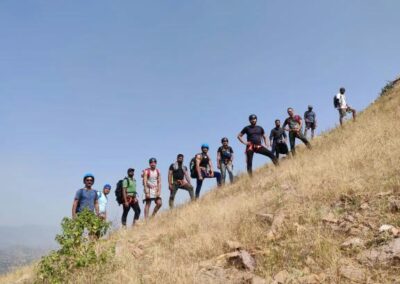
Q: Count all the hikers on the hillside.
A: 12